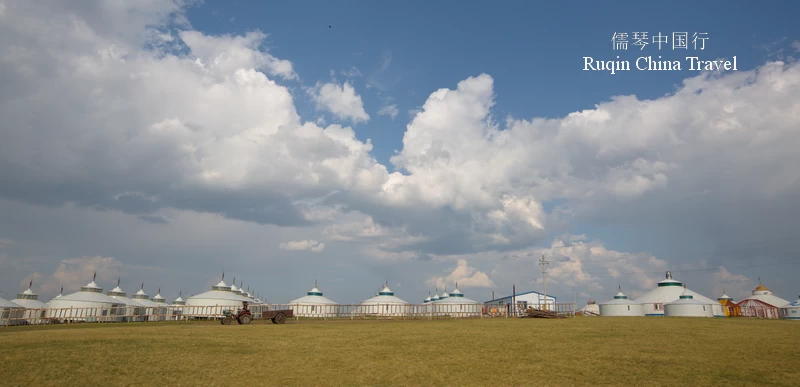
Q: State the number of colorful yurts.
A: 2